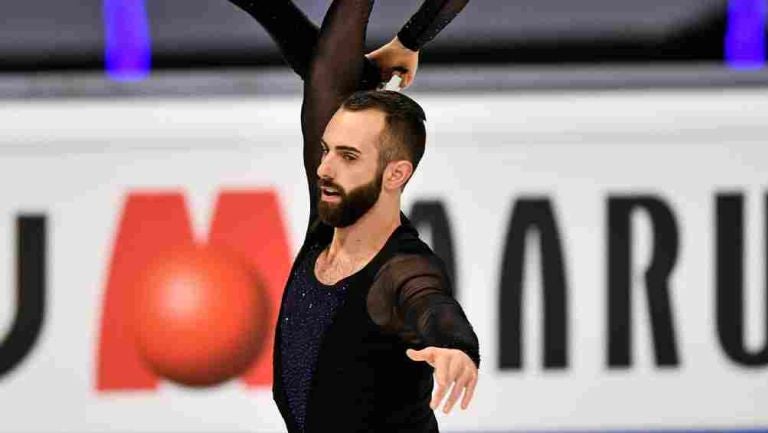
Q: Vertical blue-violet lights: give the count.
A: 2